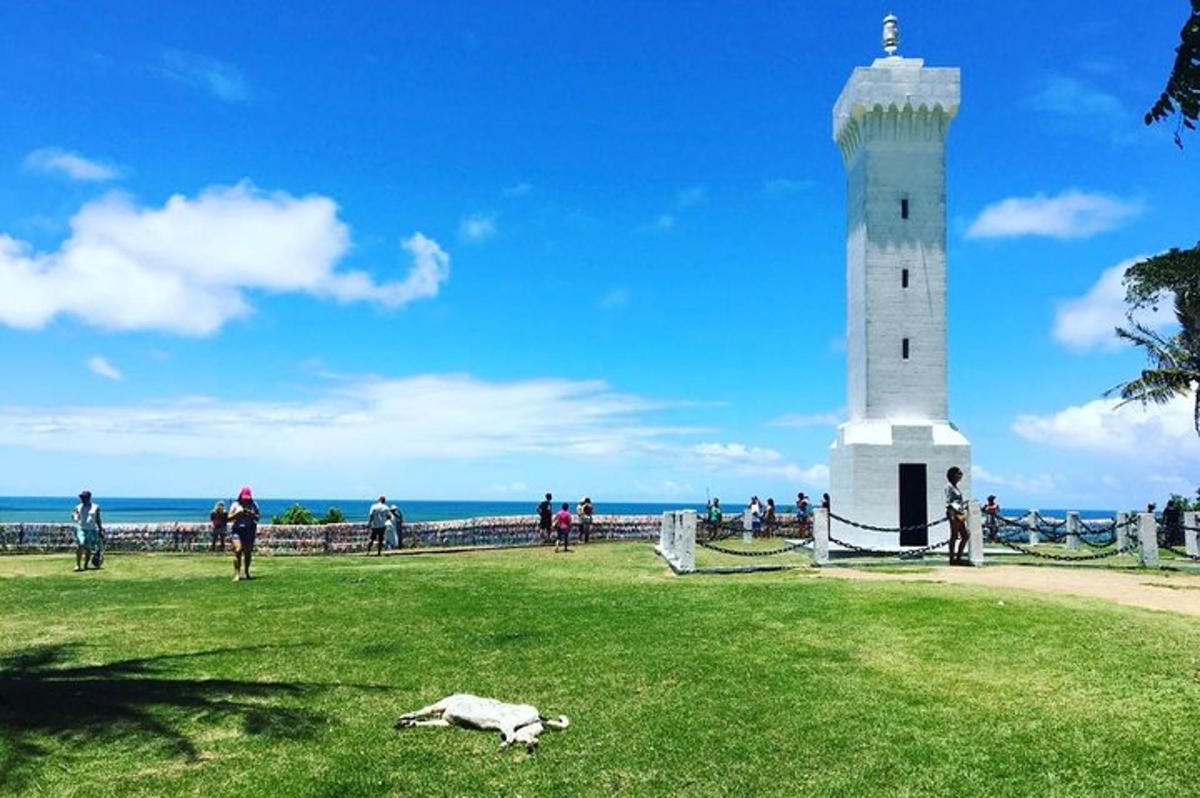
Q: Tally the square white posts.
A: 11